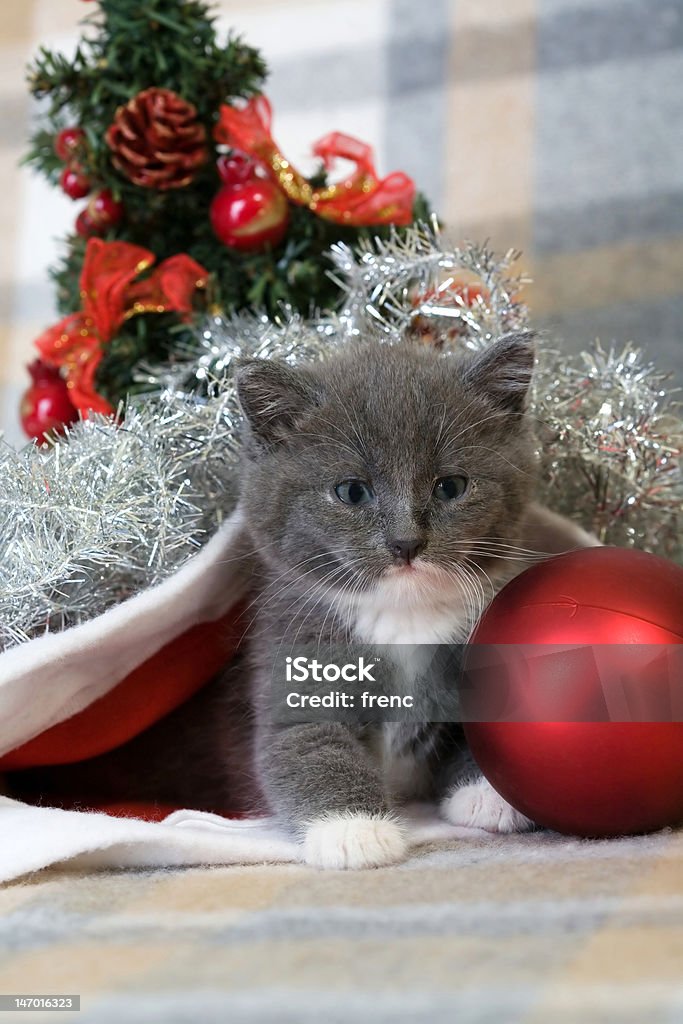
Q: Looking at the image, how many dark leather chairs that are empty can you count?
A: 0